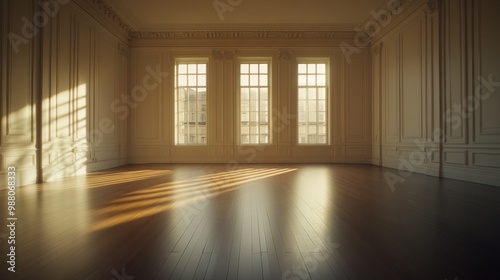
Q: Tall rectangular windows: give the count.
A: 3